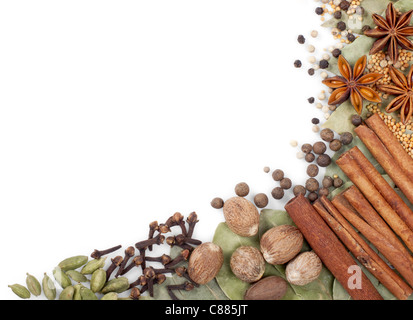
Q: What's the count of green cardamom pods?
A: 13